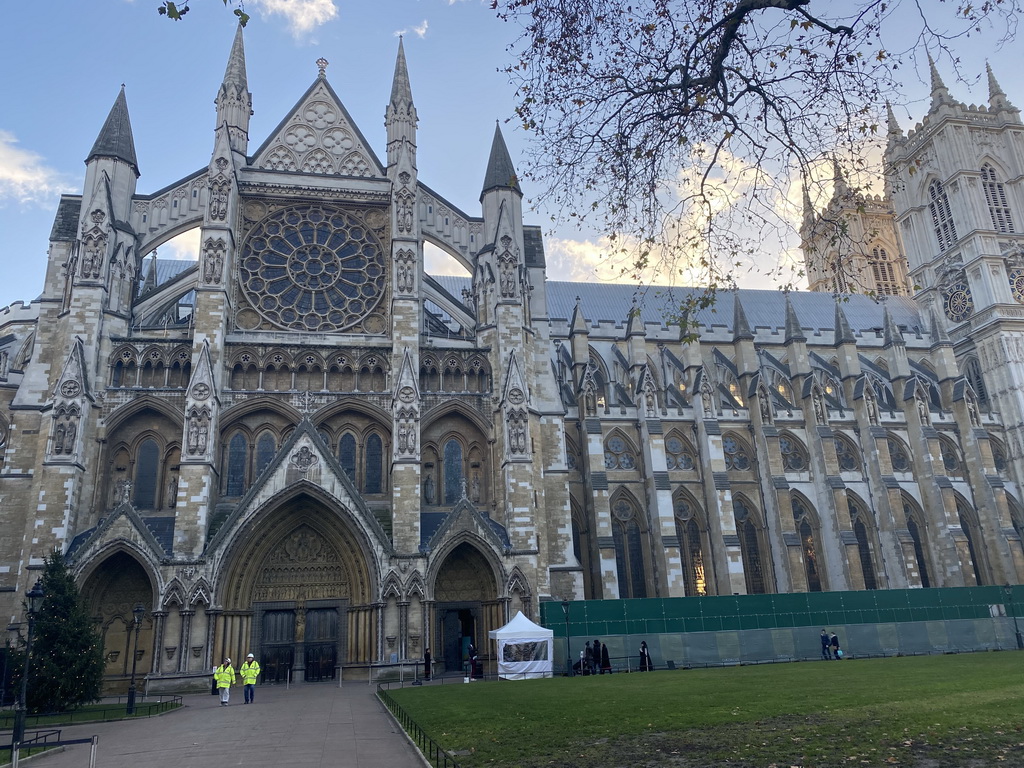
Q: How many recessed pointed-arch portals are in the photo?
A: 3